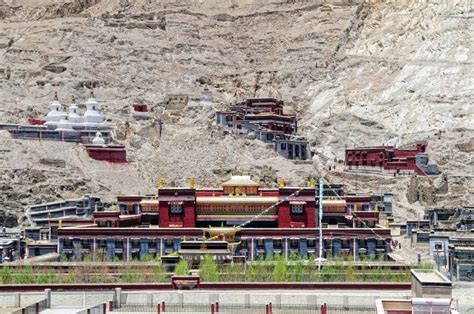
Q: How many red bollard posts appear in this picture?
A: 13